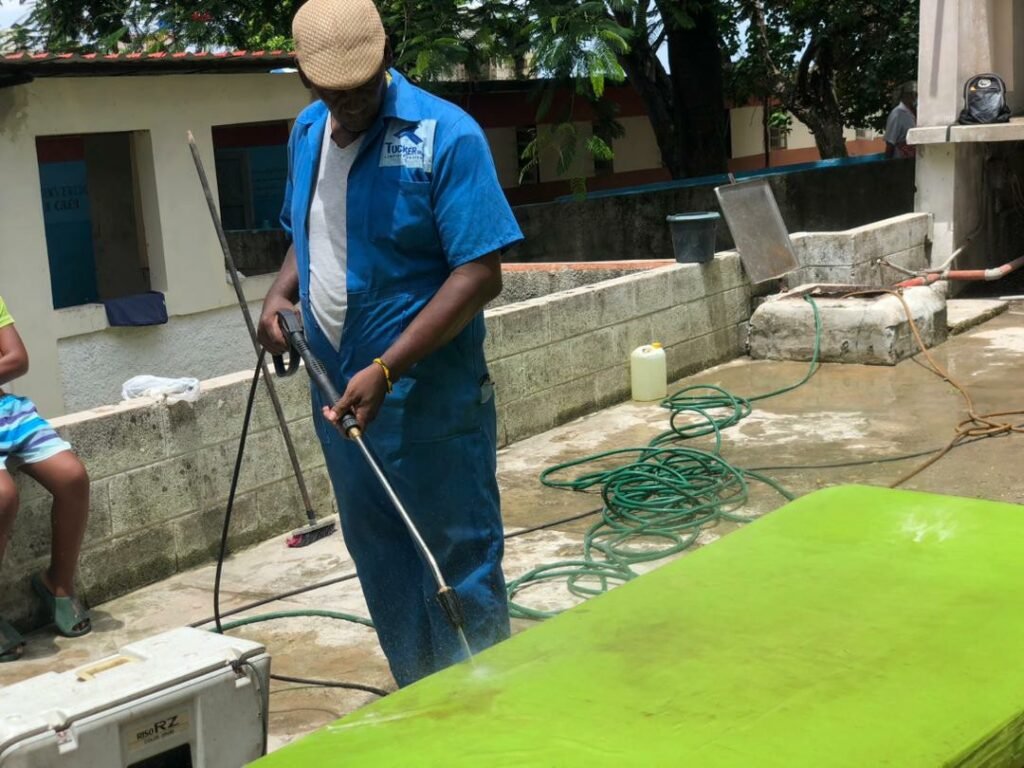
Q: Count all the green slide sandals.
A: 2